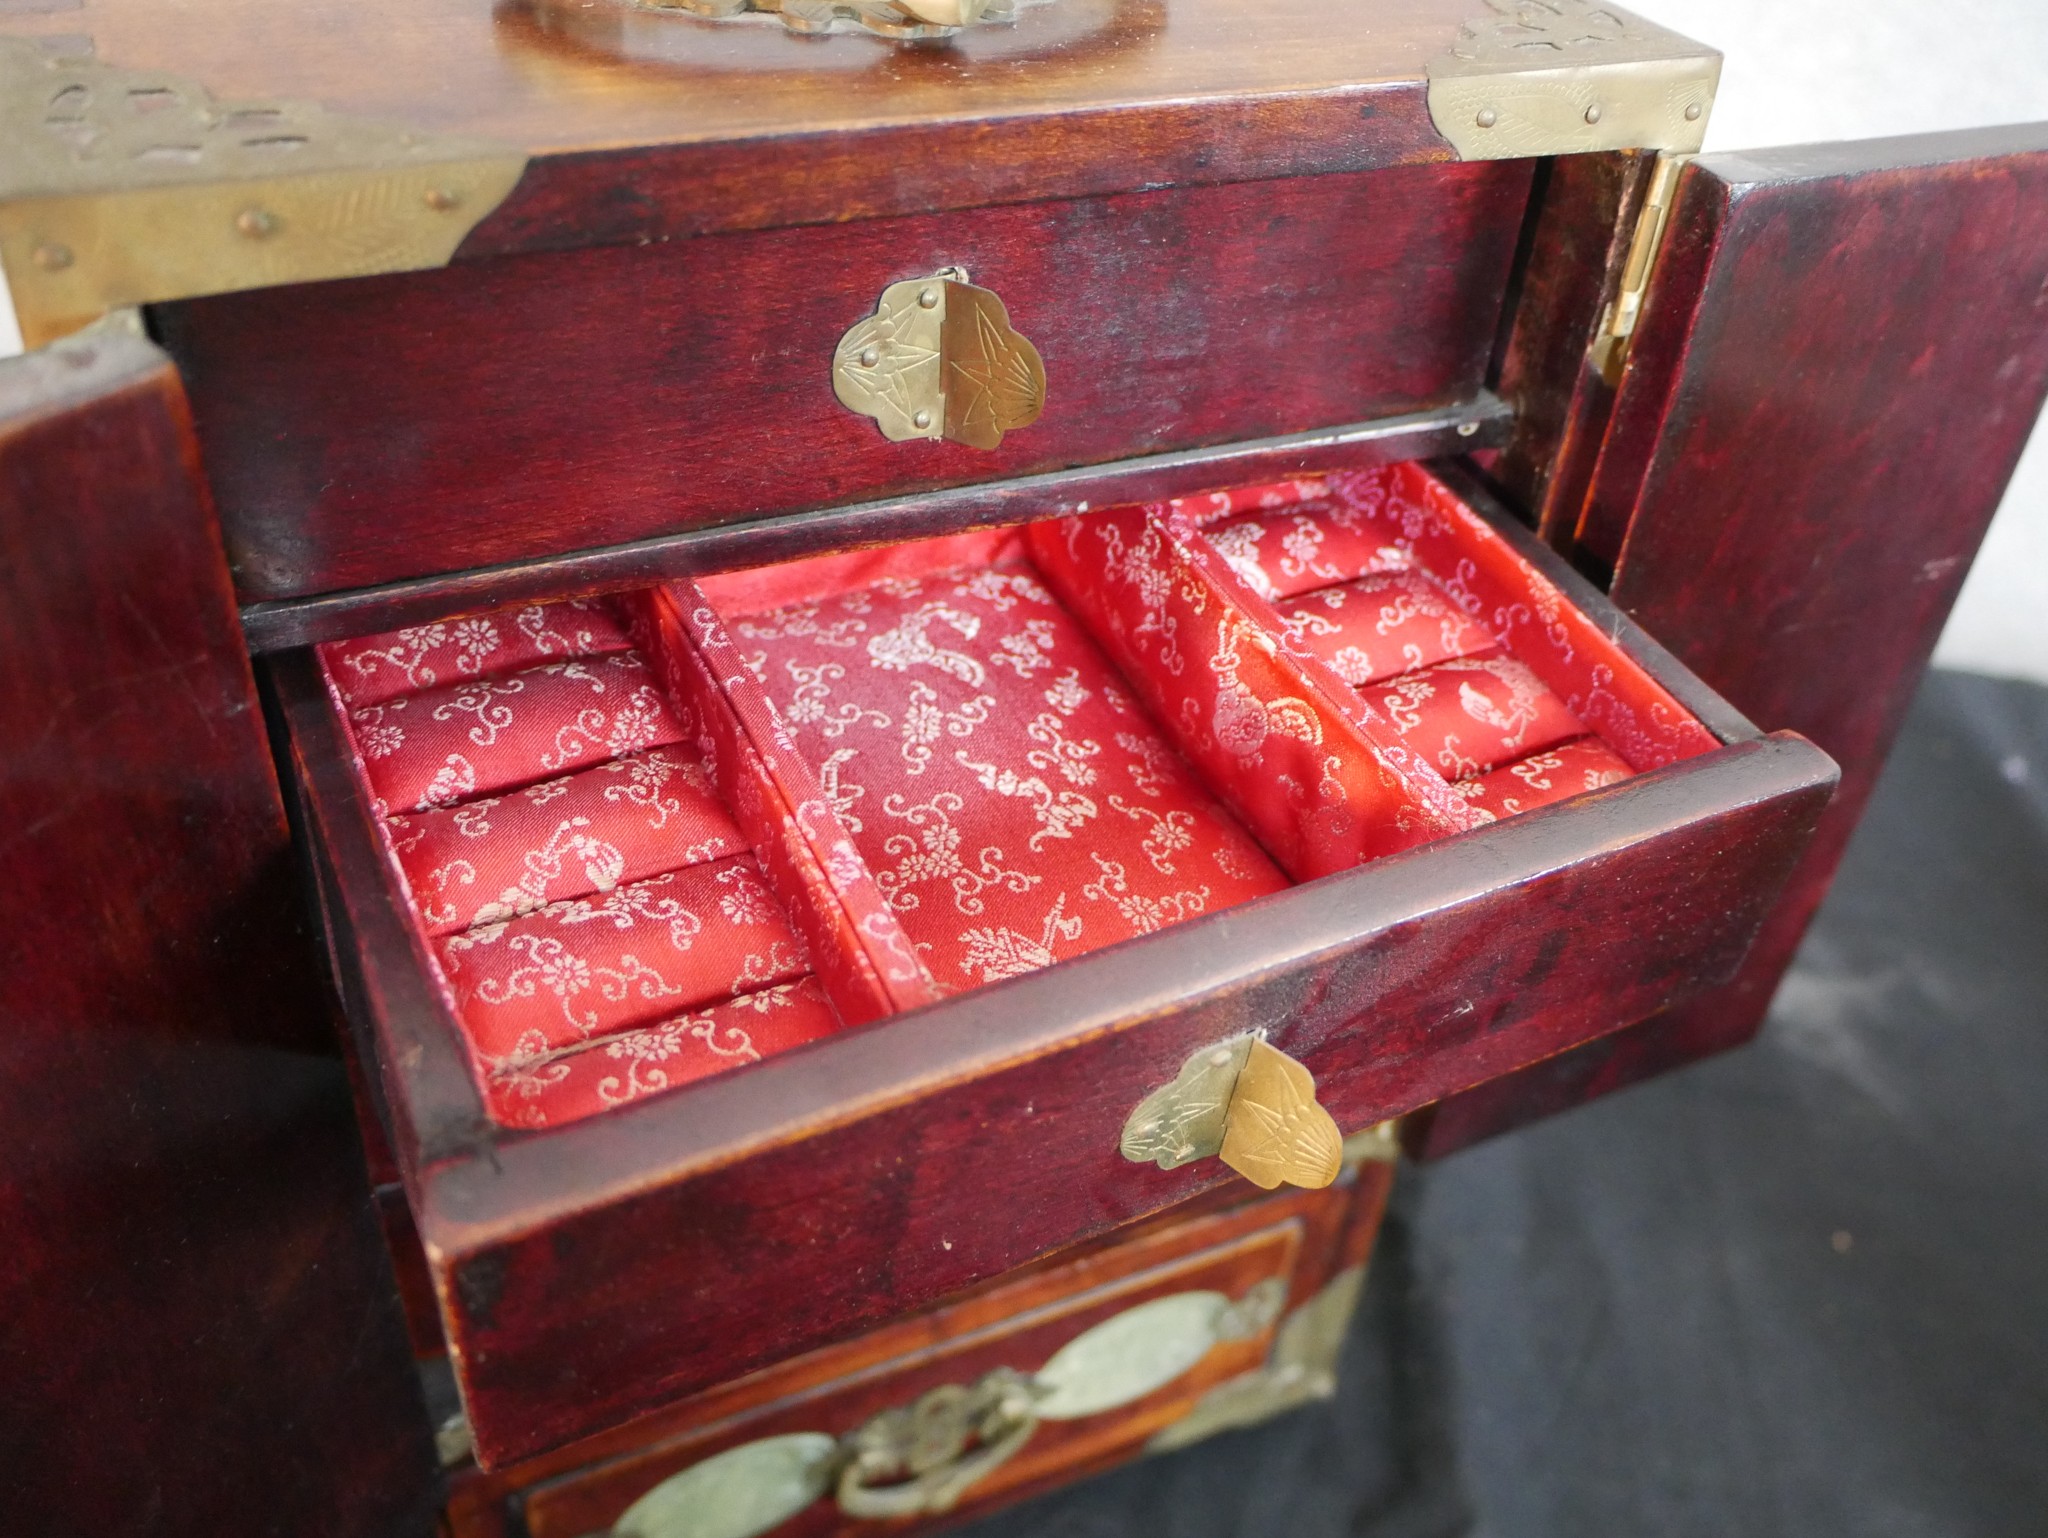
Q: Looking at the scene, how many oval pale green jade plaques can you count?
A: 2